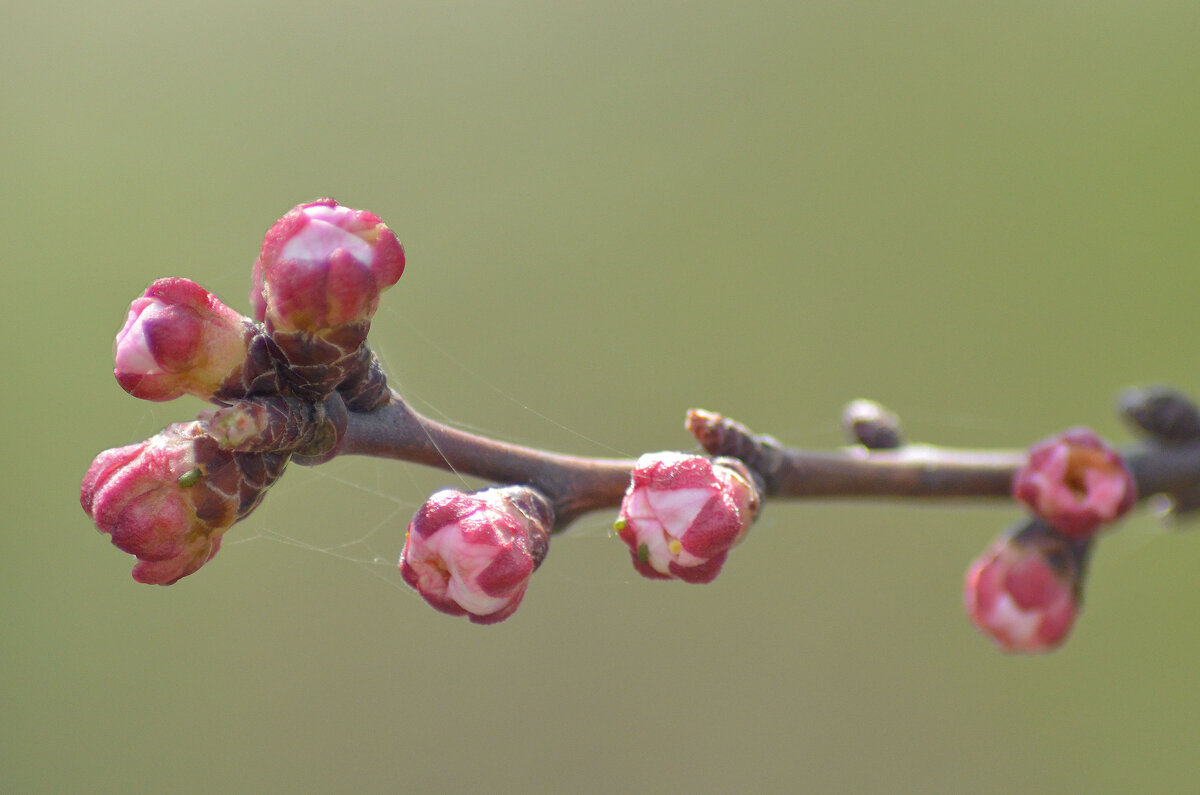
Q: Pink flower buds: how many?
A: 7